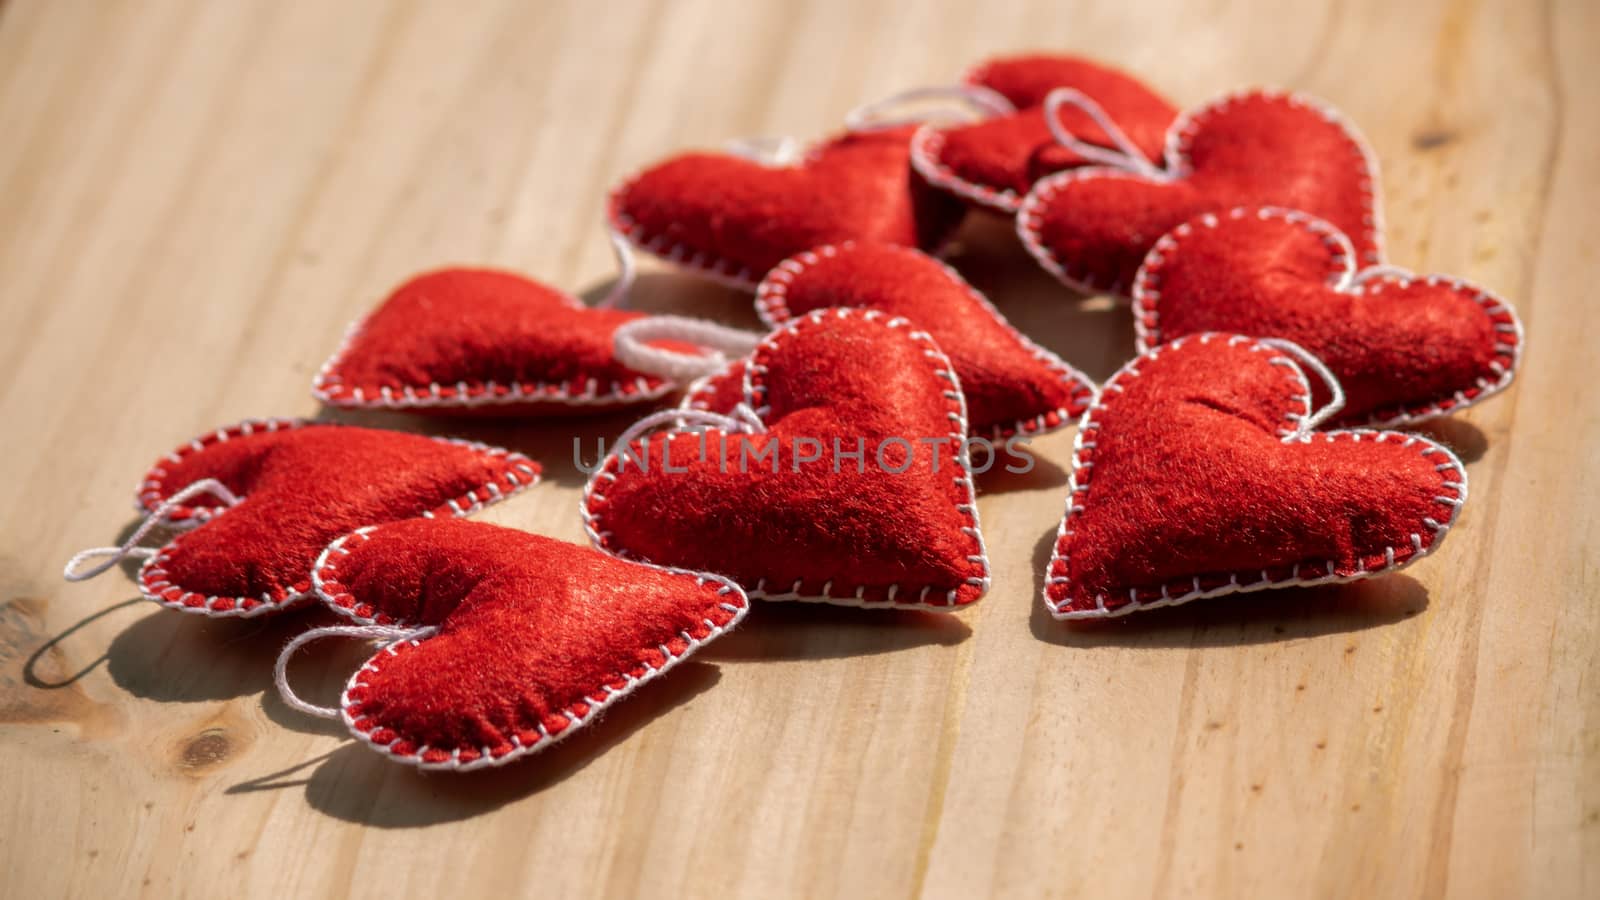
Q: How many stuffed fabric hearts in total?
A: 10